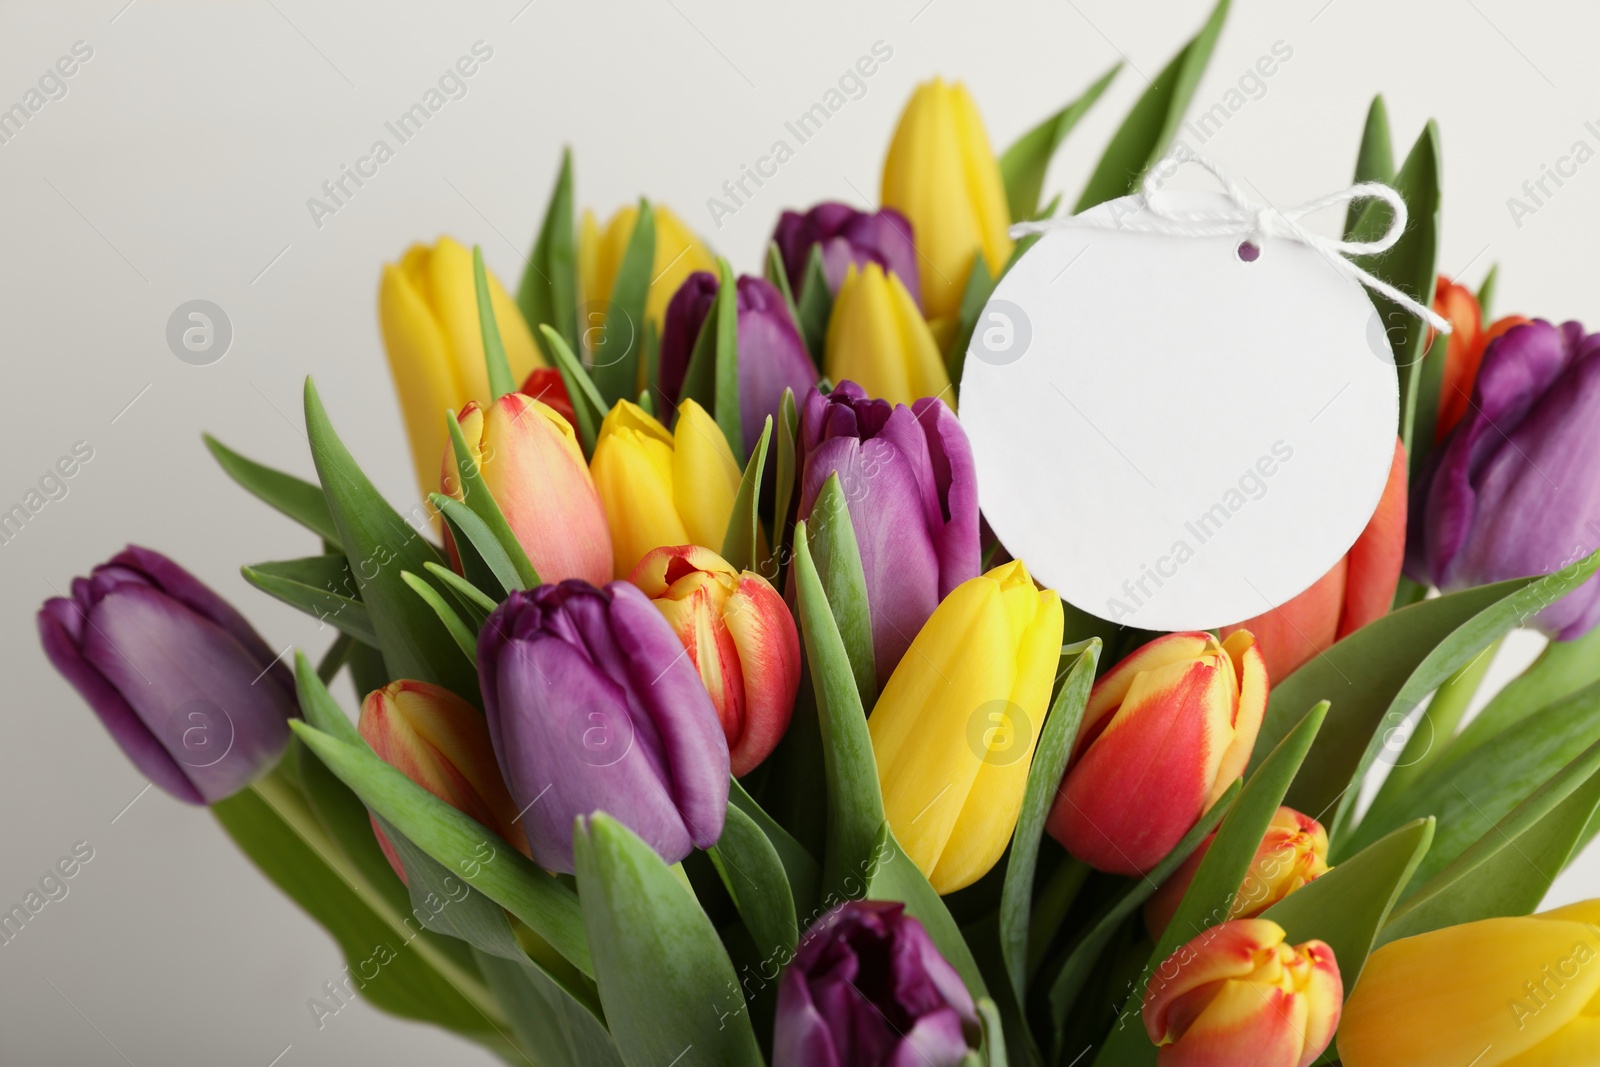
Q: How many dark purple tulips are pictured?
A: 7